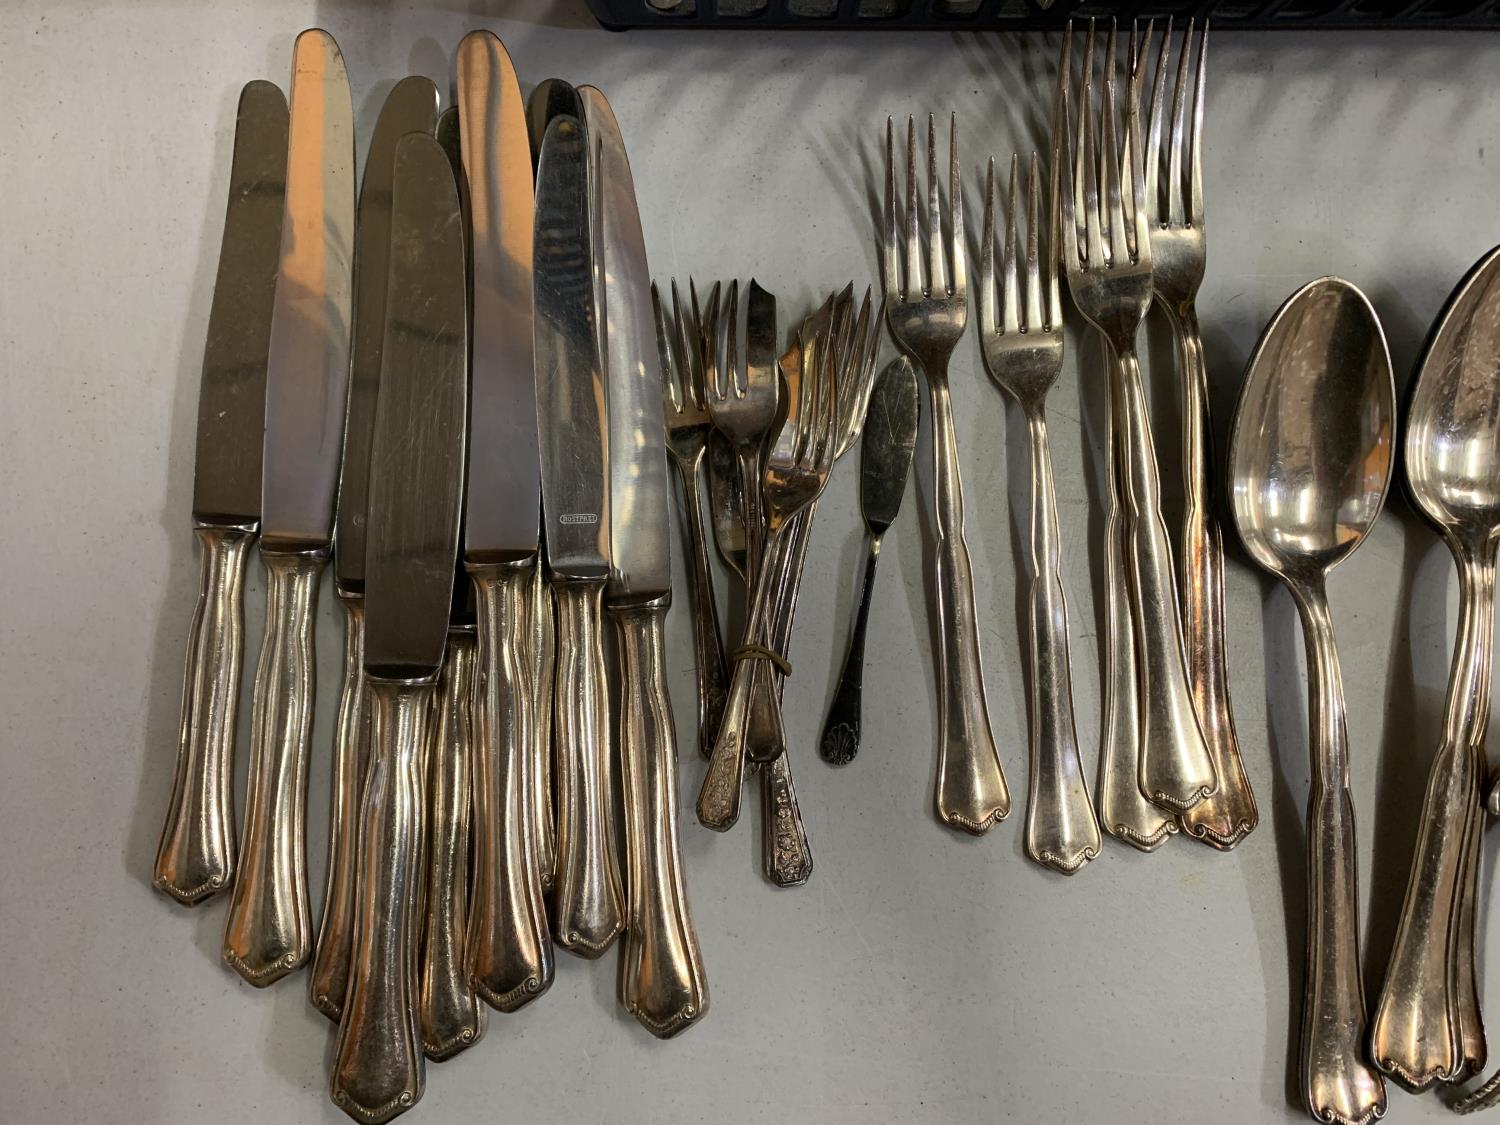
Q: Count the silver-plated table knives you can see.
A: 9